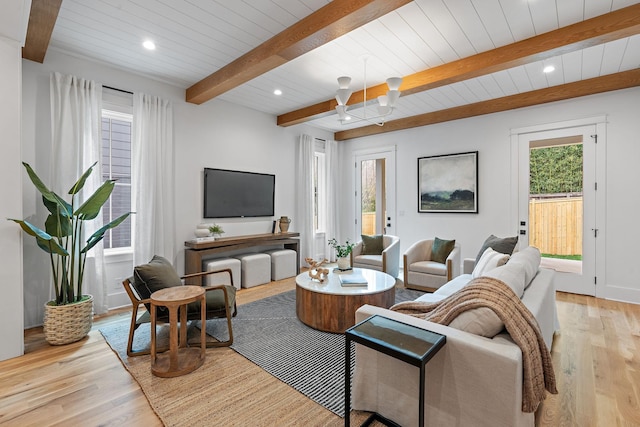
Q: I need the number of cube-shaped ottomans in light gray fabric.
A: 3